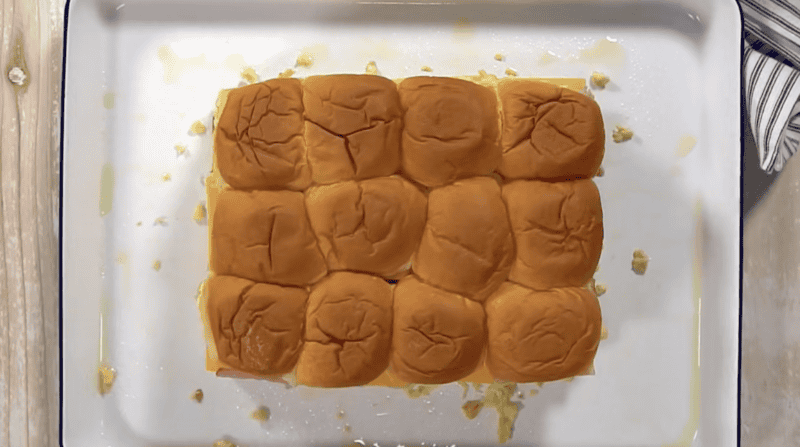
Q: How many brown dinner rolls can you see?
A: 12